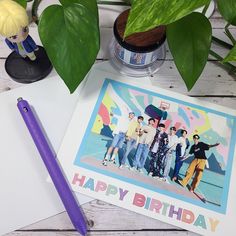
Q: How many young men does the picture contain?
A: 7